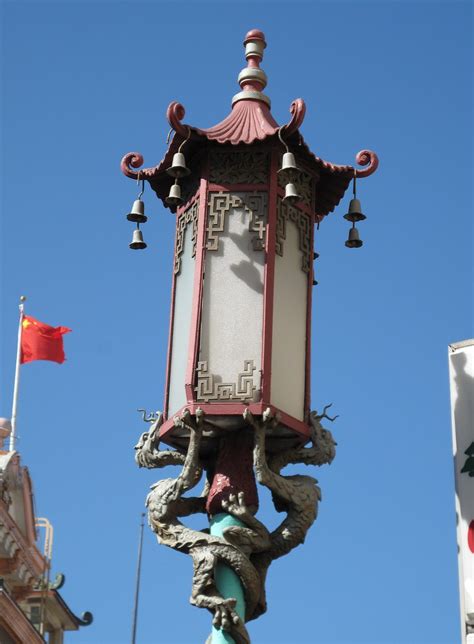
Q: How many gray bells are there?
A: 8